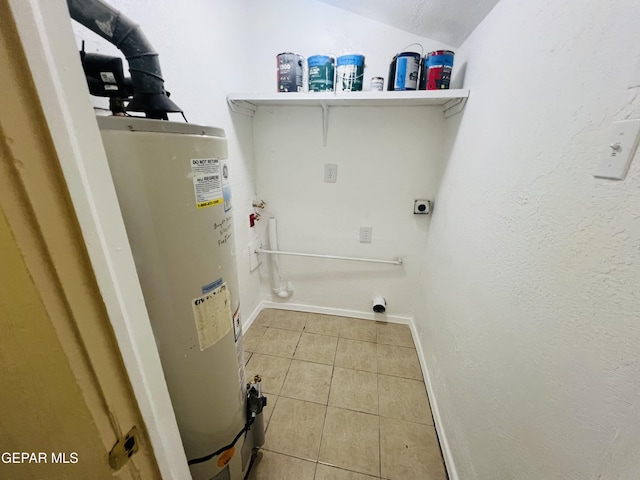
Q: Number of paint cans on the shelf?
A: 6